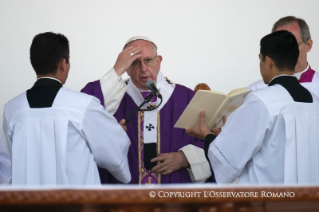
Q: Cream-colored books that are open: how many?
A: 1